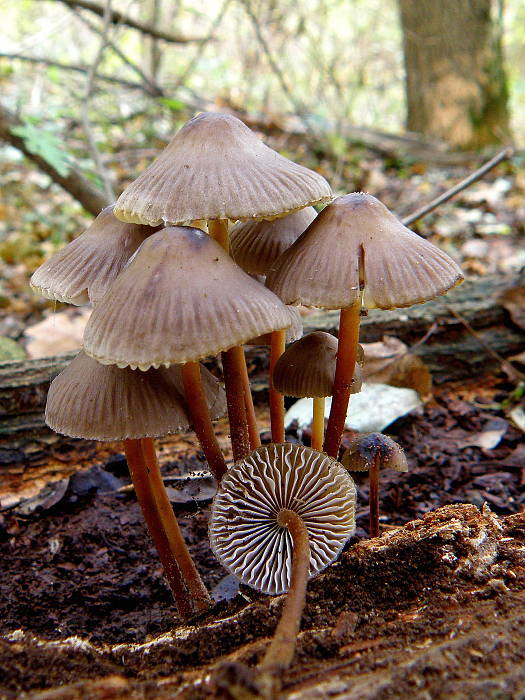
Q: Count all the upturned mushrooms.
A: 1